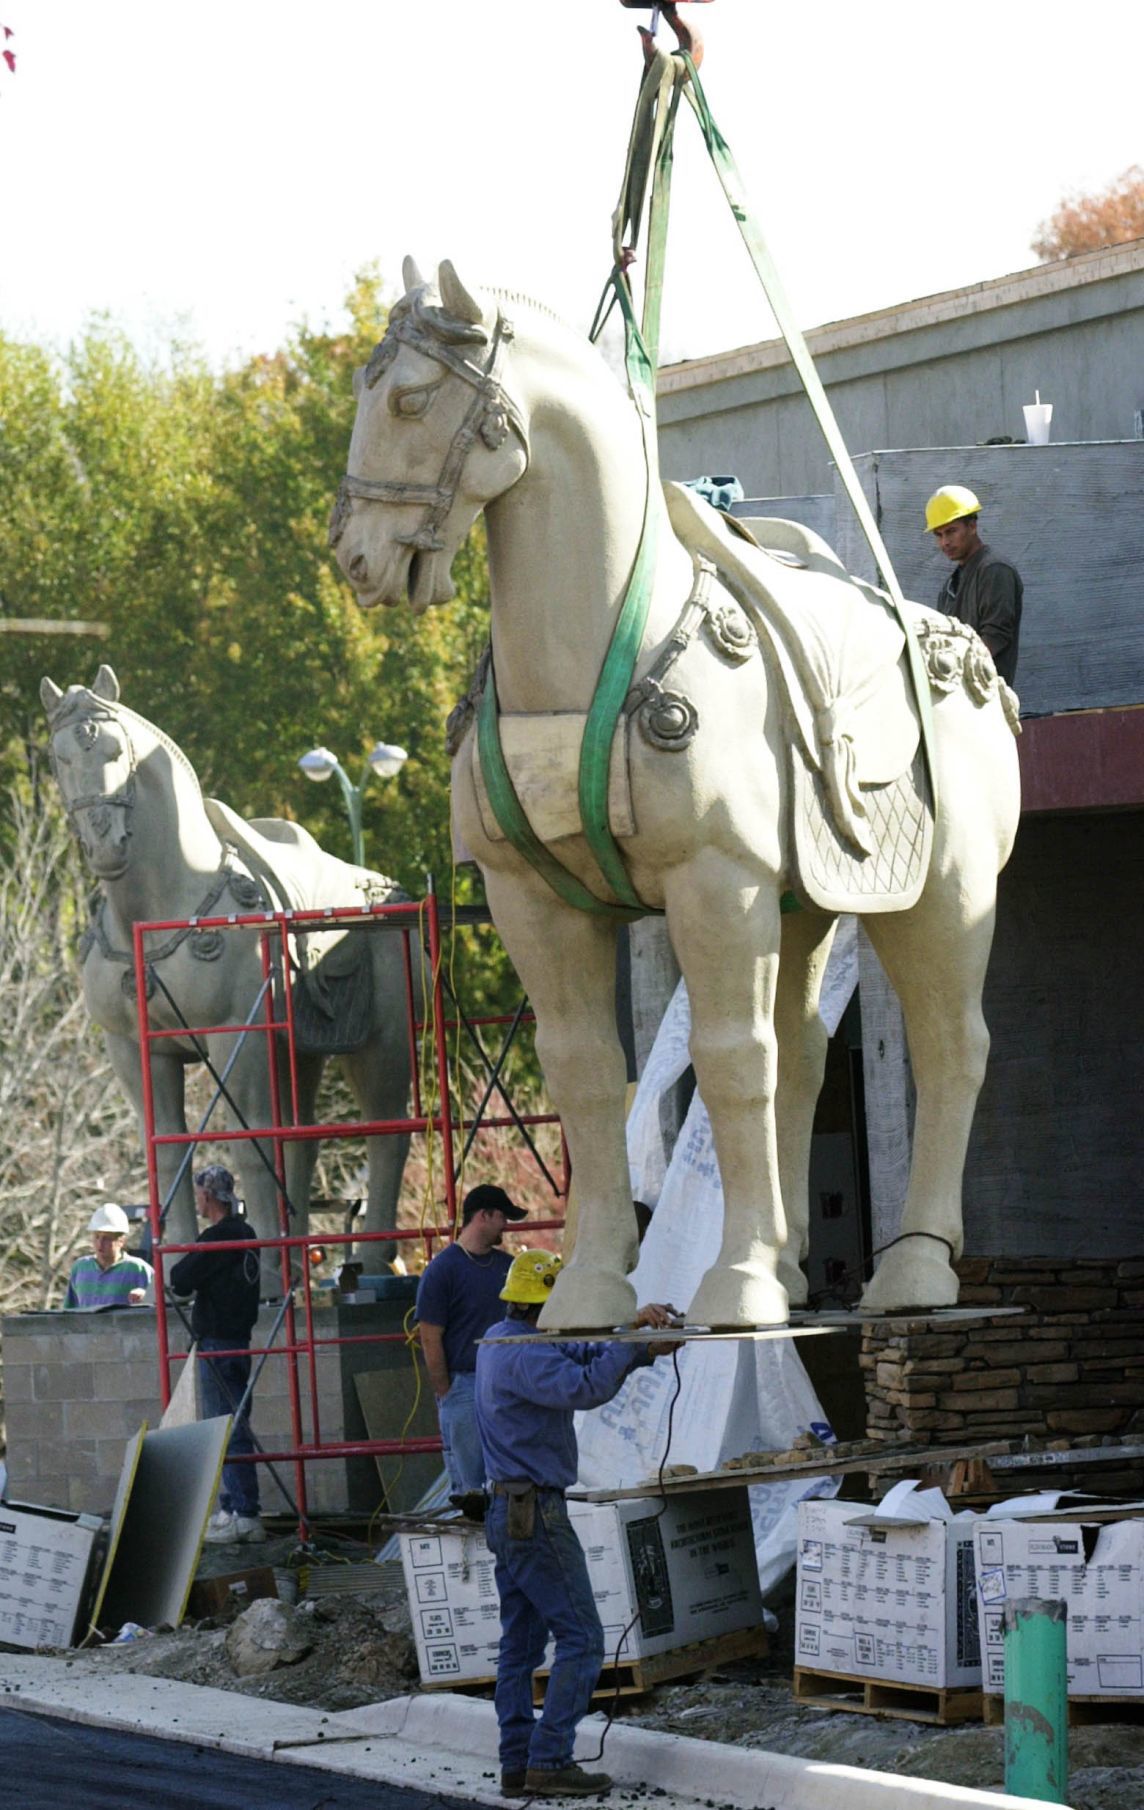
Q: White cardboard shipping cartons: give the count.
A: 4